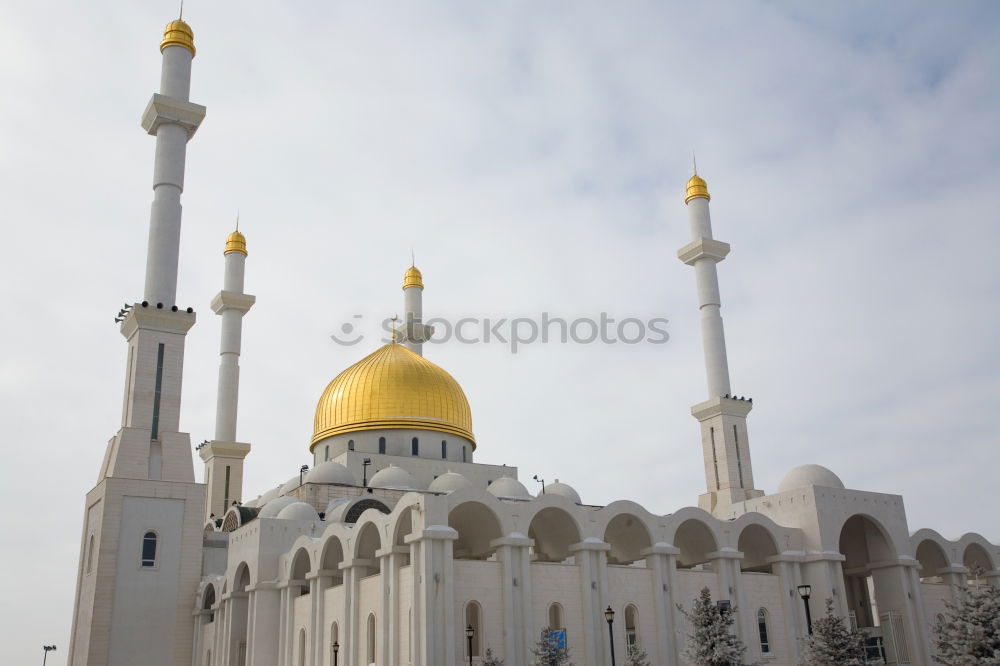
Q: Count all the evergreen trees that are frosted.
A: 6